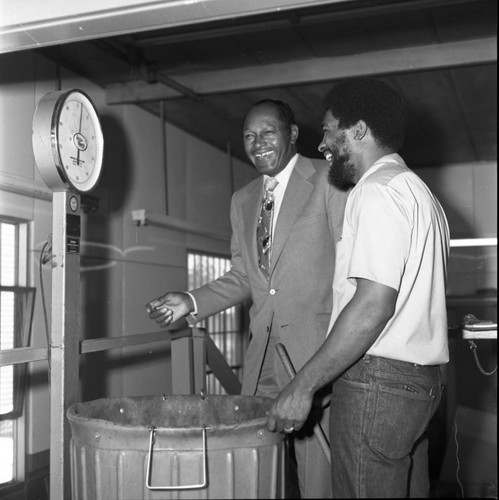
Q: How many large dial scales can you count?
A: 1